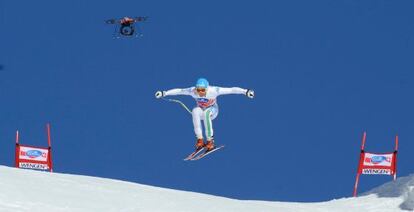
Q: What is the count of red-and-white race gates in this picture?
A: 2